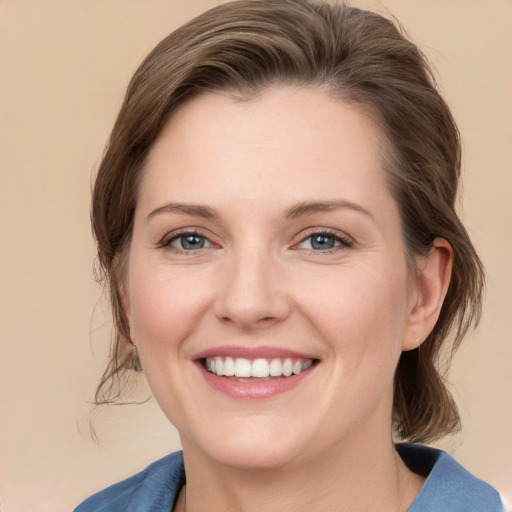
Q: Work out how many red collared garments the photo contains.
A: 0